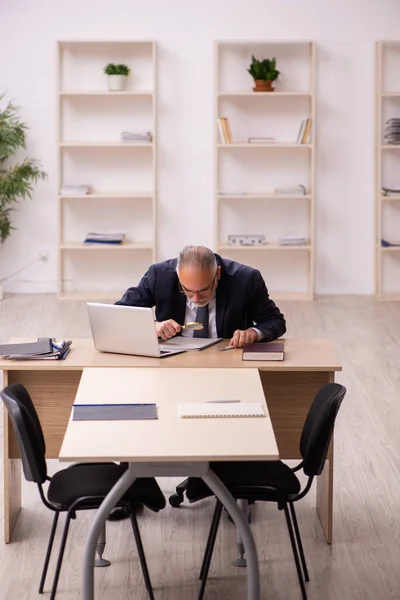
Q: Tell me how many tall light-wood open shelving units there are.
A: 3